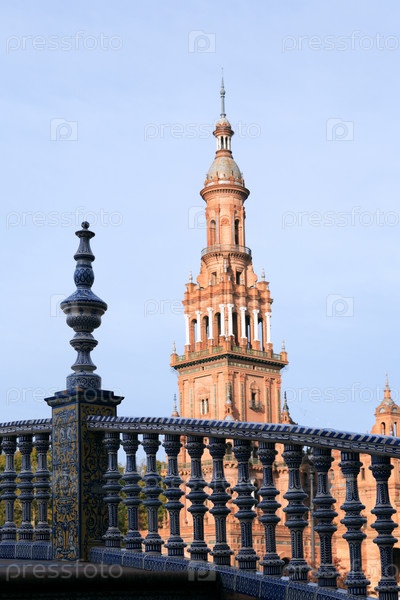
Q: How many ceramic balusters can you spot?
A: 15